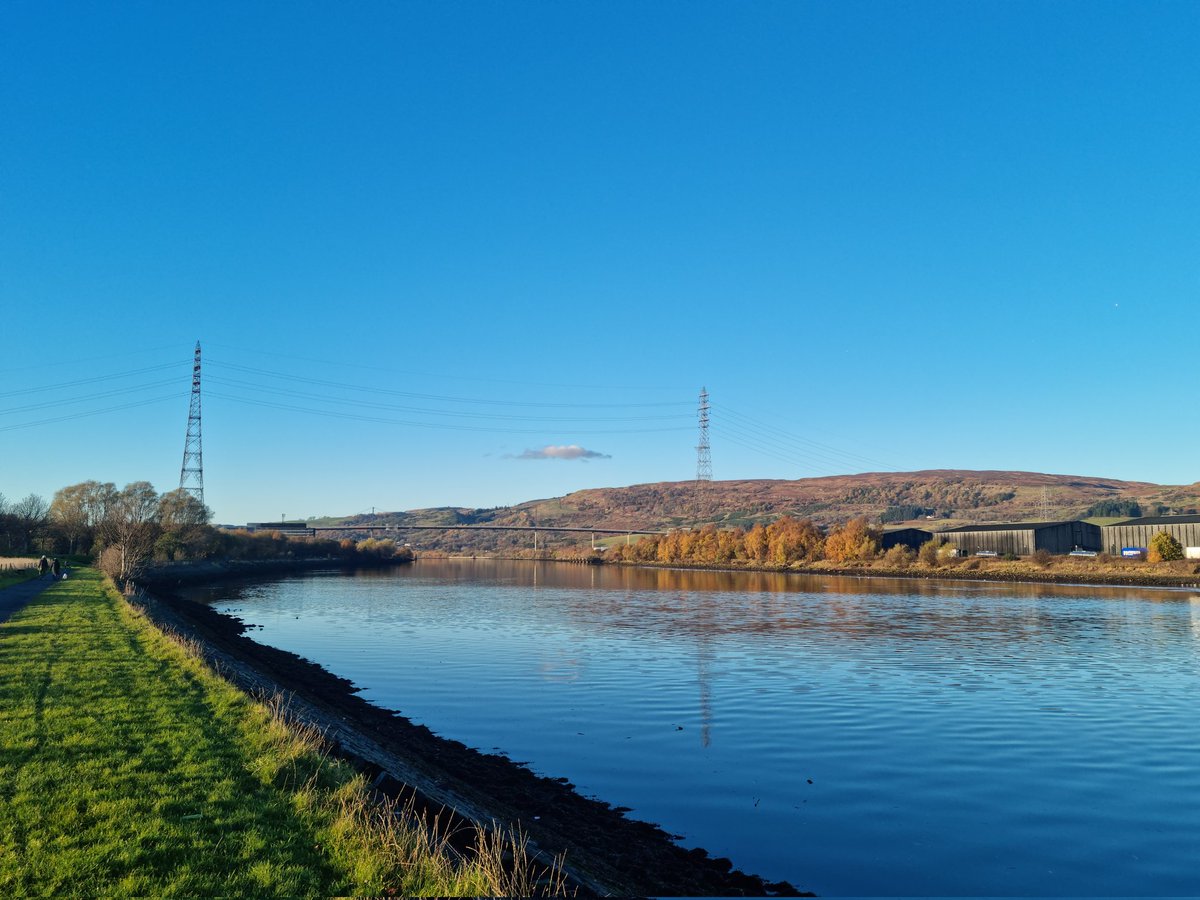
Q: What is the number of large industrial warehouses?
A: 3